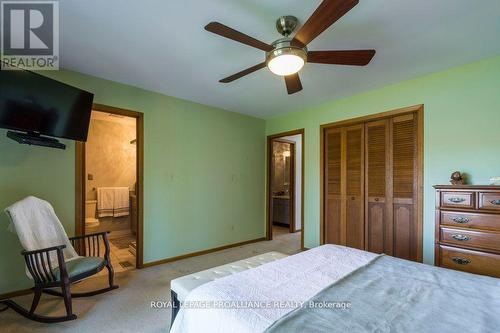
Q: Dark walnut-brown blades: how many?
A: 5